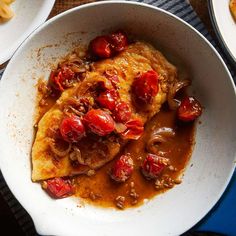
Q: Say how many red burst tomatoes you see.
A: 13